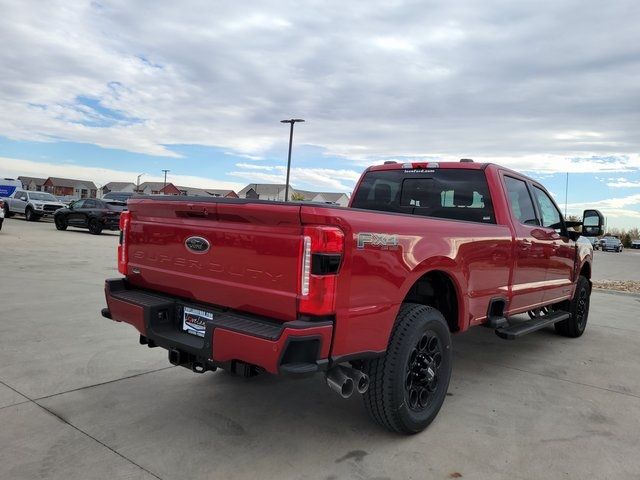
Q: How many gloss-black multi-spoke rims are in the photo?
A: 2